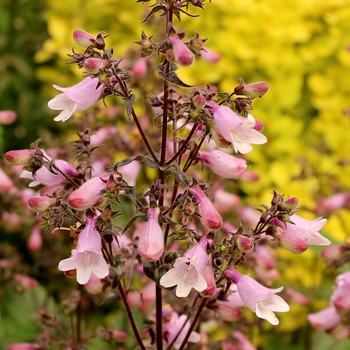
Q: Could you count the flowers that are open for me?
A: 7